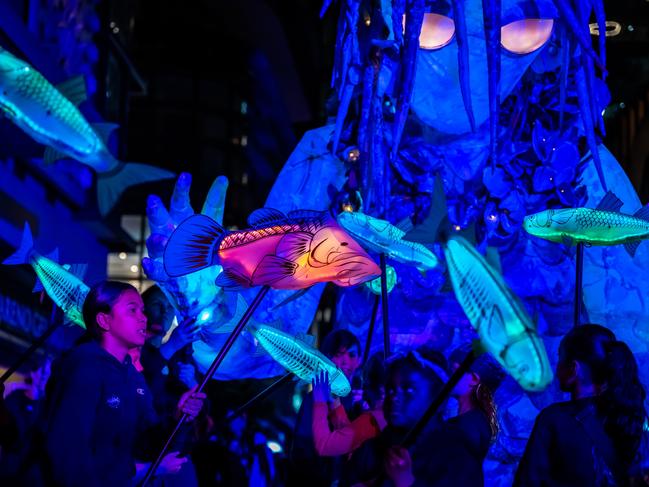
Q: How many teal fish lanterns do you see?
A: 6